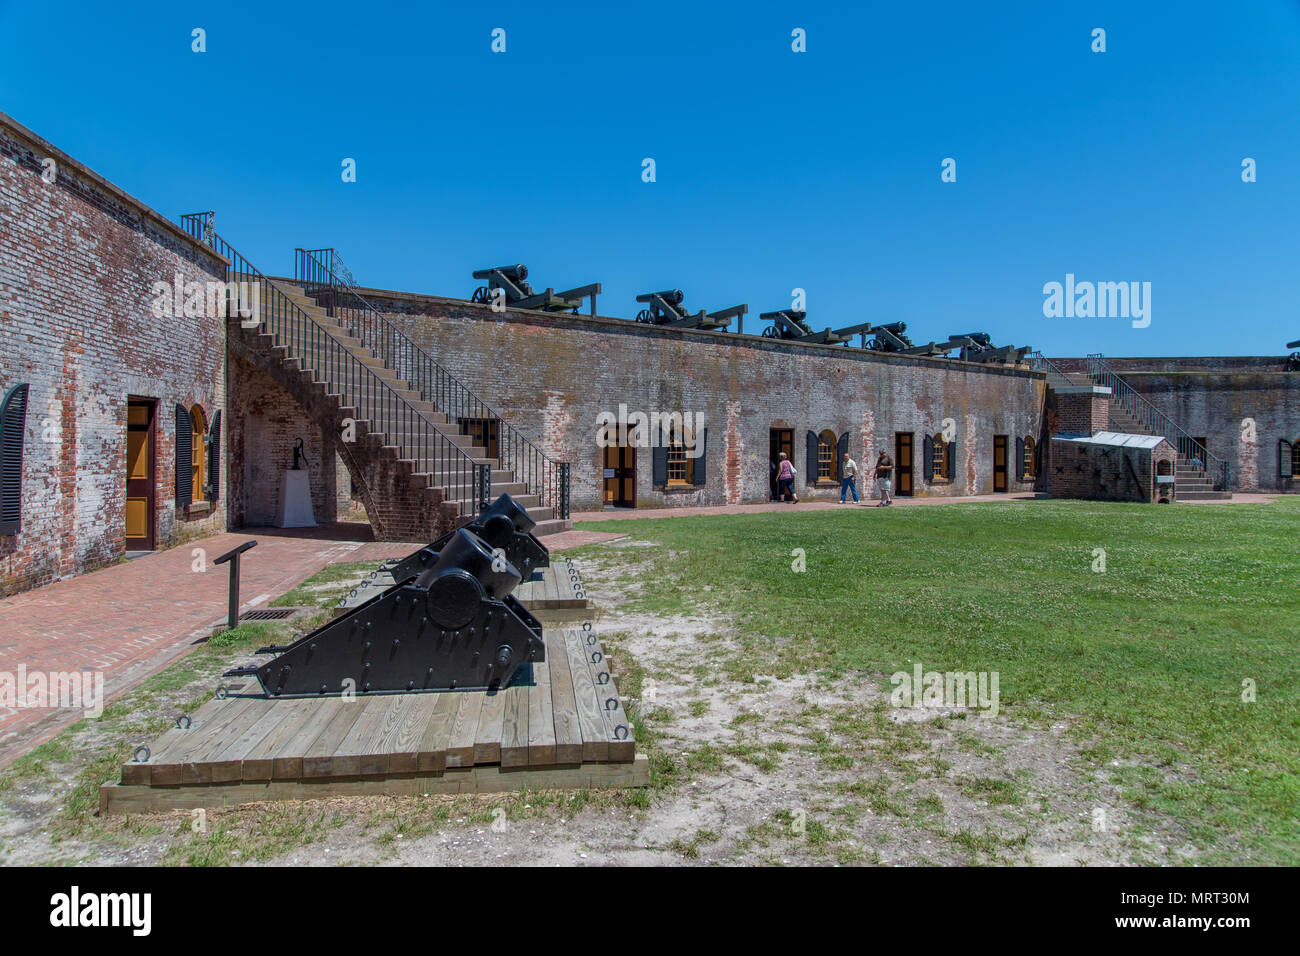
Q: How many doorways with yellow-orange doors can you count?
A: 6